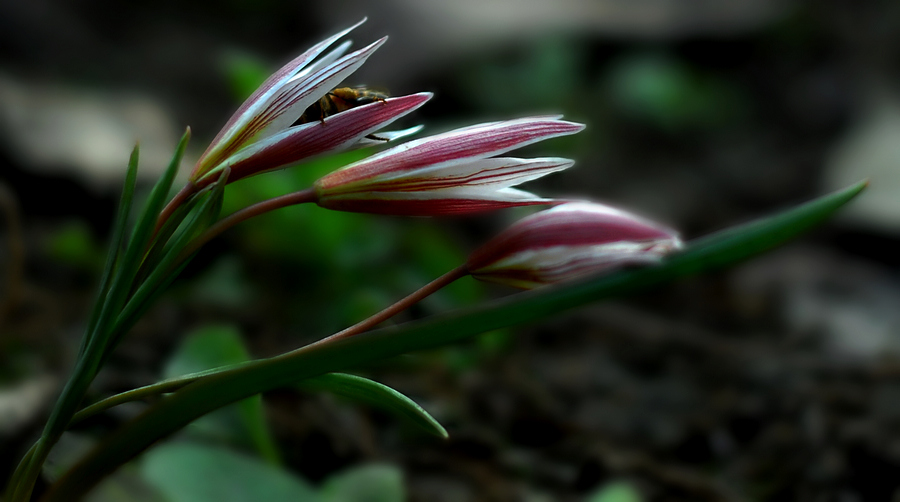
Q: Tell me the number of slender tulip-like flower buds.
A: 3